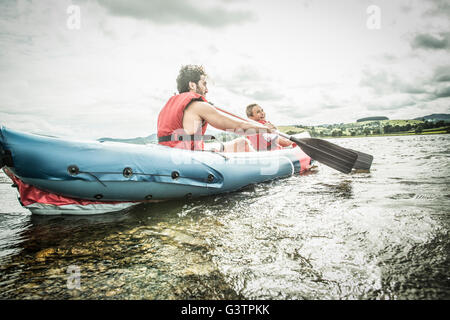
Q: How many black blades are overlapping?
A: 2